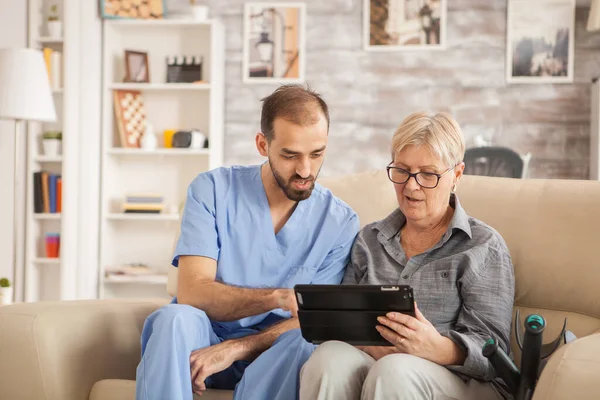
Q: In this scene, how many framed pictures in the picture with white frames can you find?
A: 3